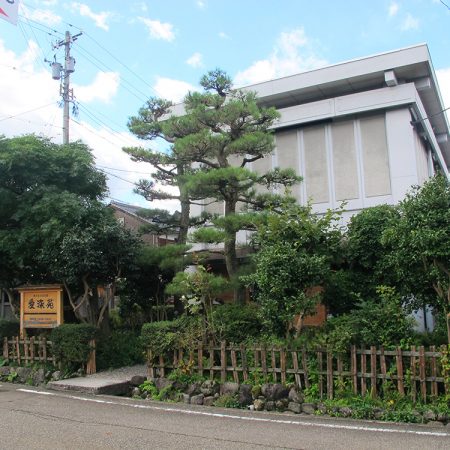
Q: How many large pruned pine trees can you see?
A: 2